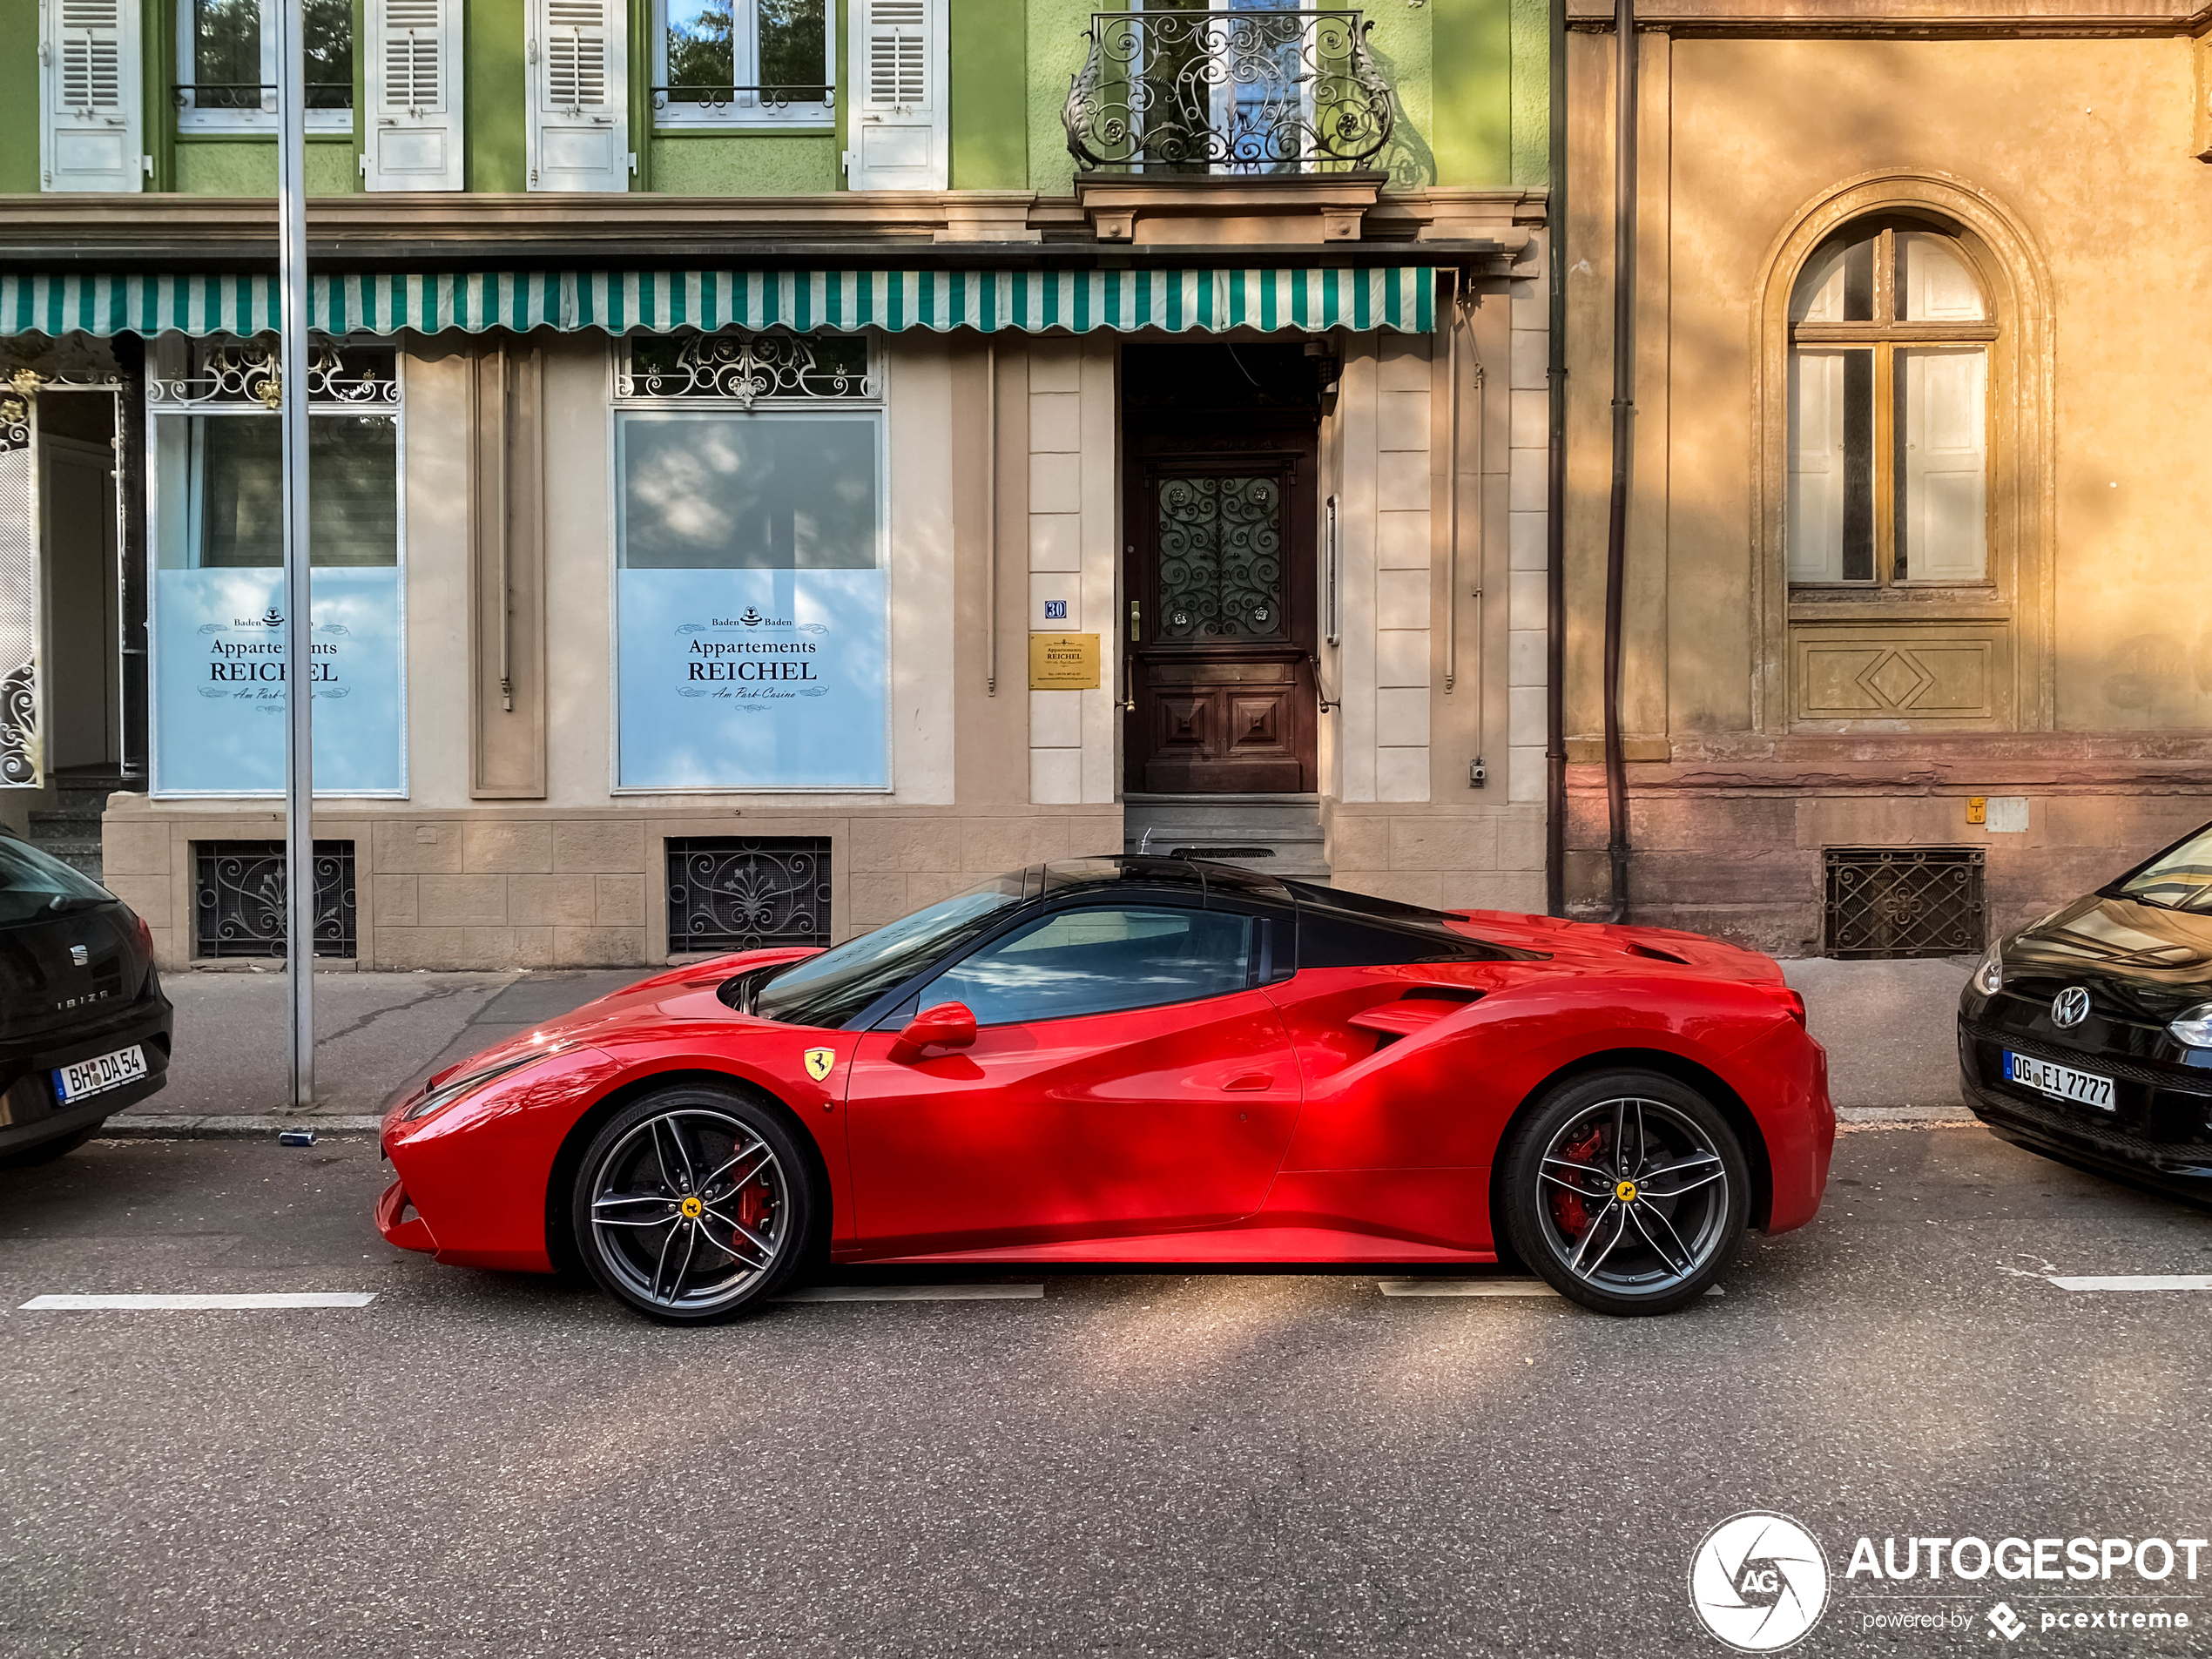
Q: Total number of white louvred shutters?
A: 4